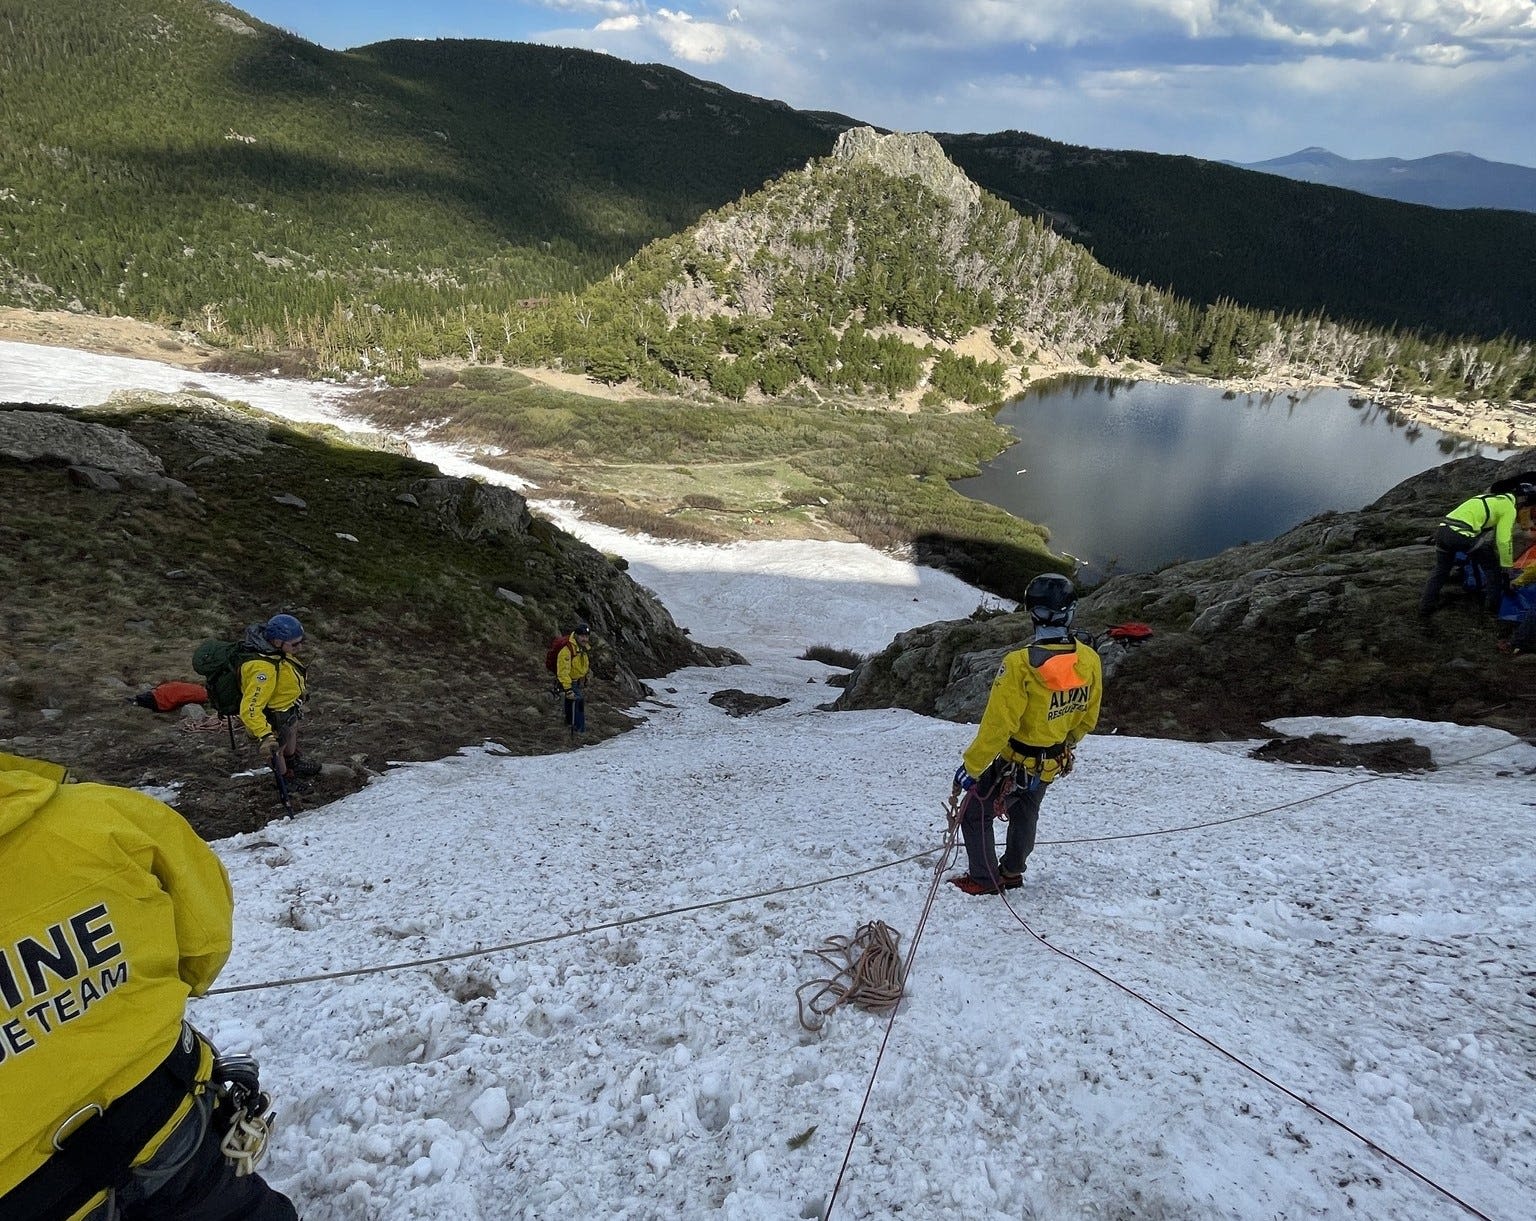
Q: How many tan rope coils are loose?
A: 1